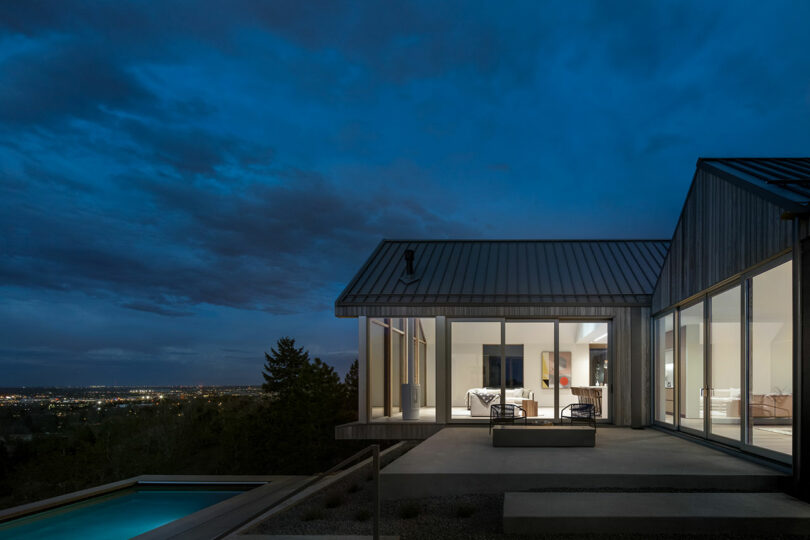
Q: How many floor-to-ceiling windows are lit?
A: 8